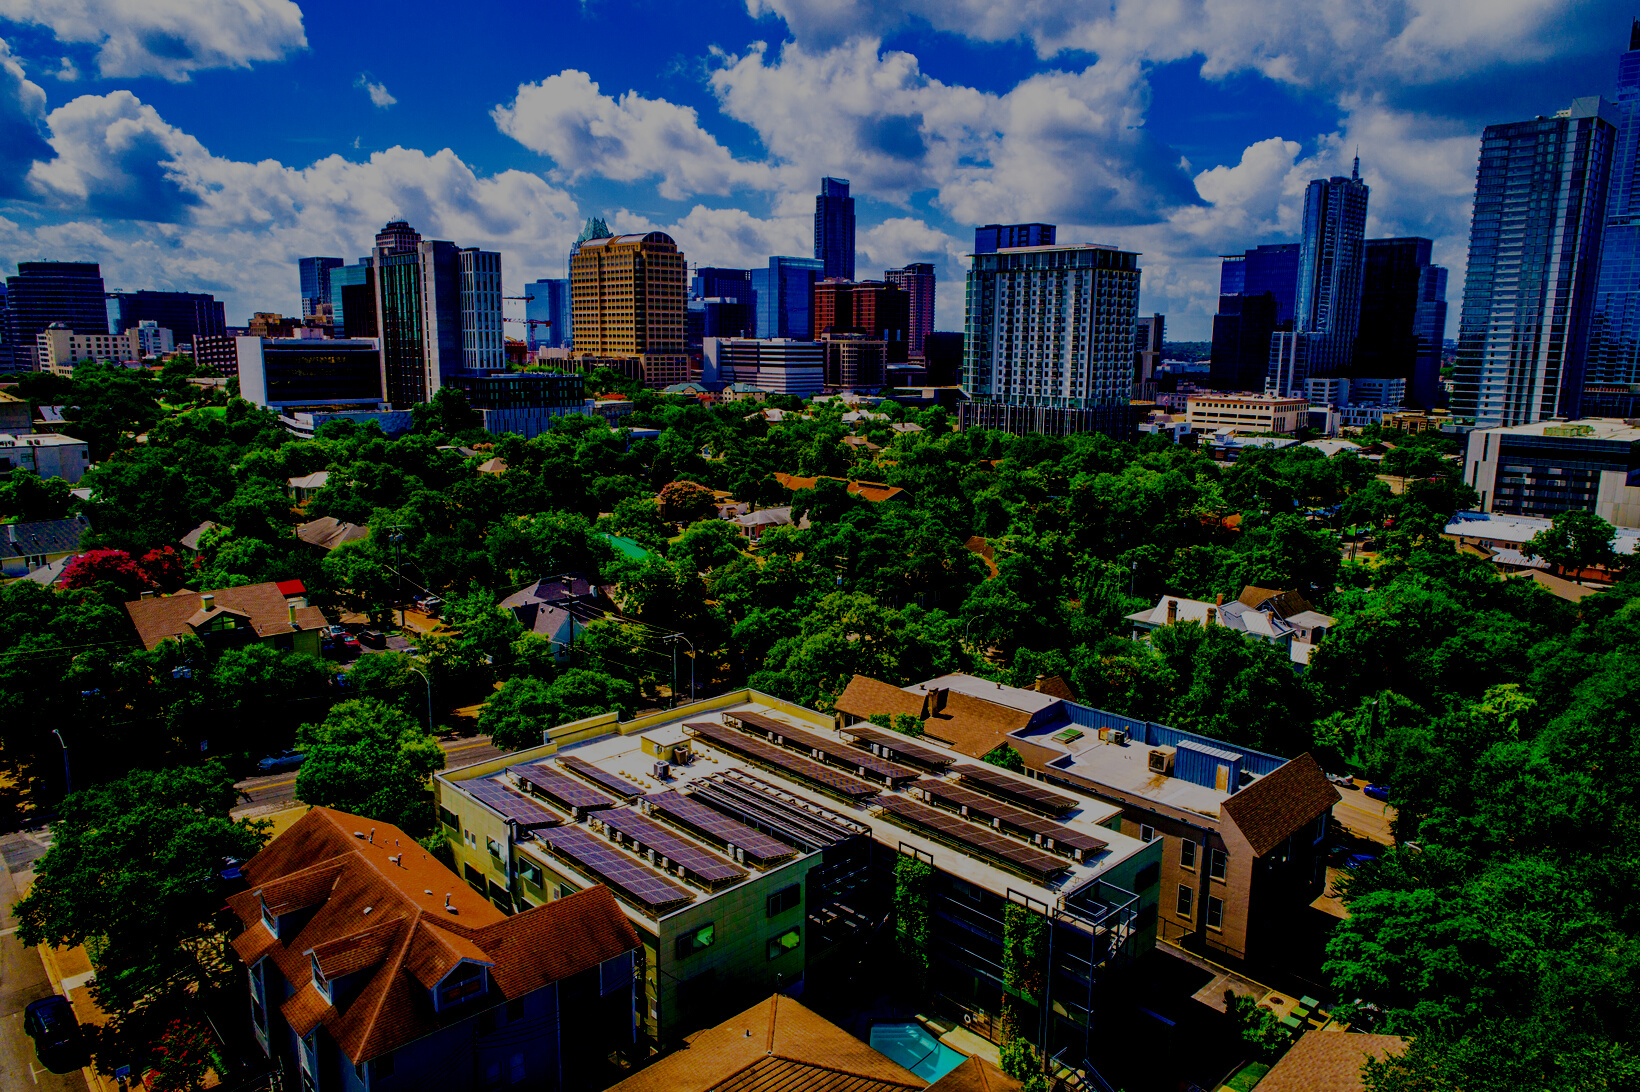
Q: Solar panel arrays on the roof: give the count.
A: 12